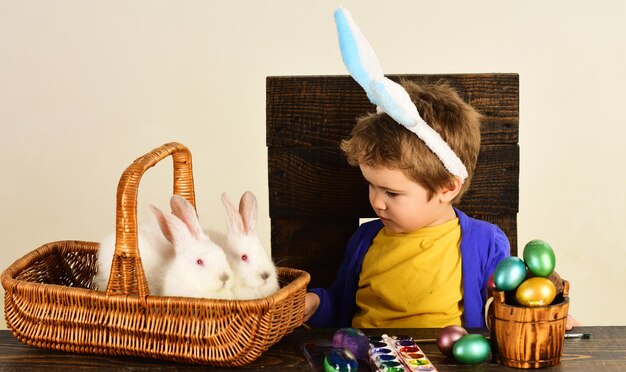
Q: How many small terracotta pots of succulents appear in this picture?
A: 0